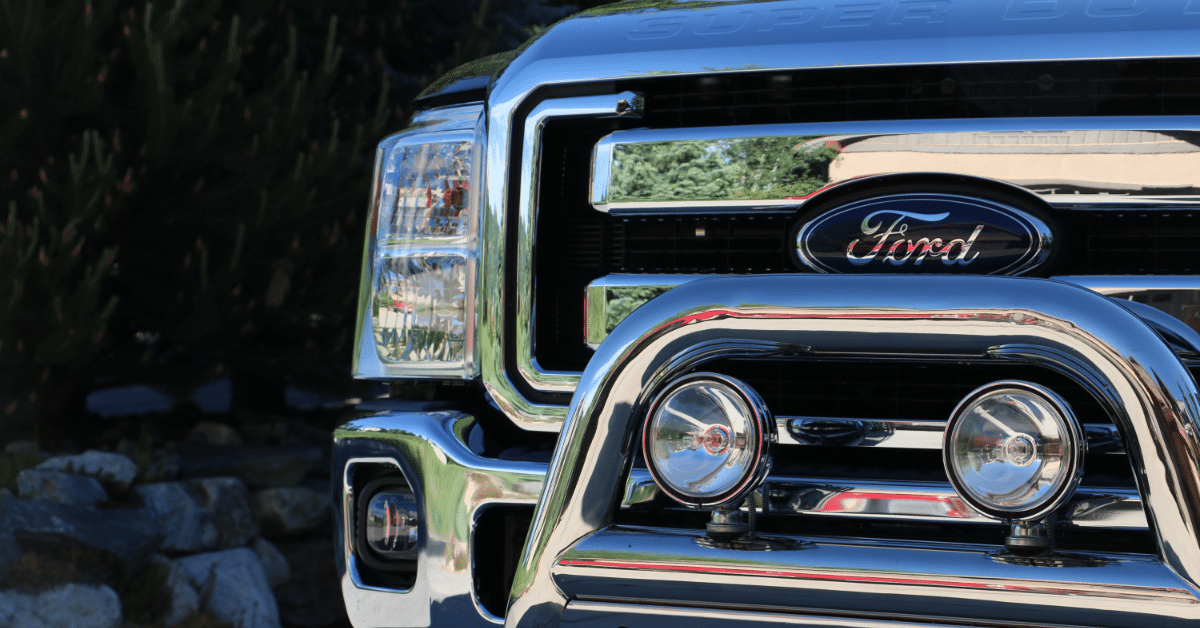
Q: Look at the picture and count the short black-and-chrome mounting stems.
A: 2